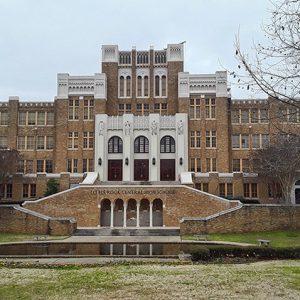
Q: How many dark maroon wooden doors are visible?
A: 3